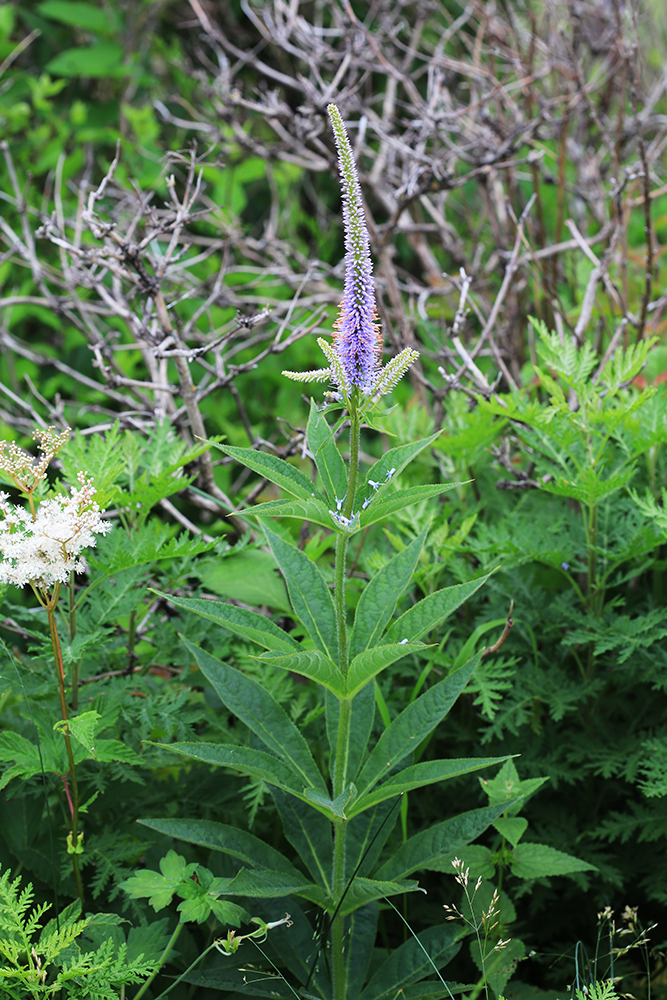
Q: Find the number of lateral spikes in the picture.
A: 4